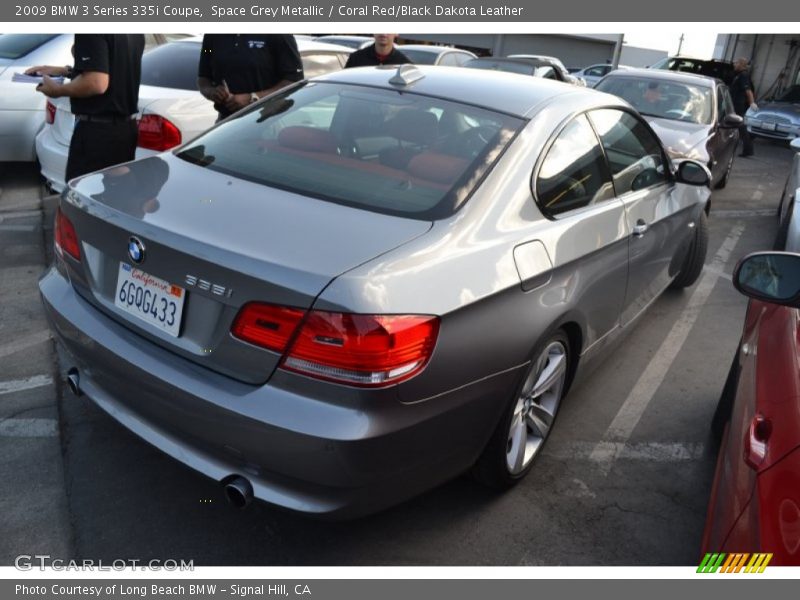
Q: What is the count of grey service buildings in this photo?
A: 2